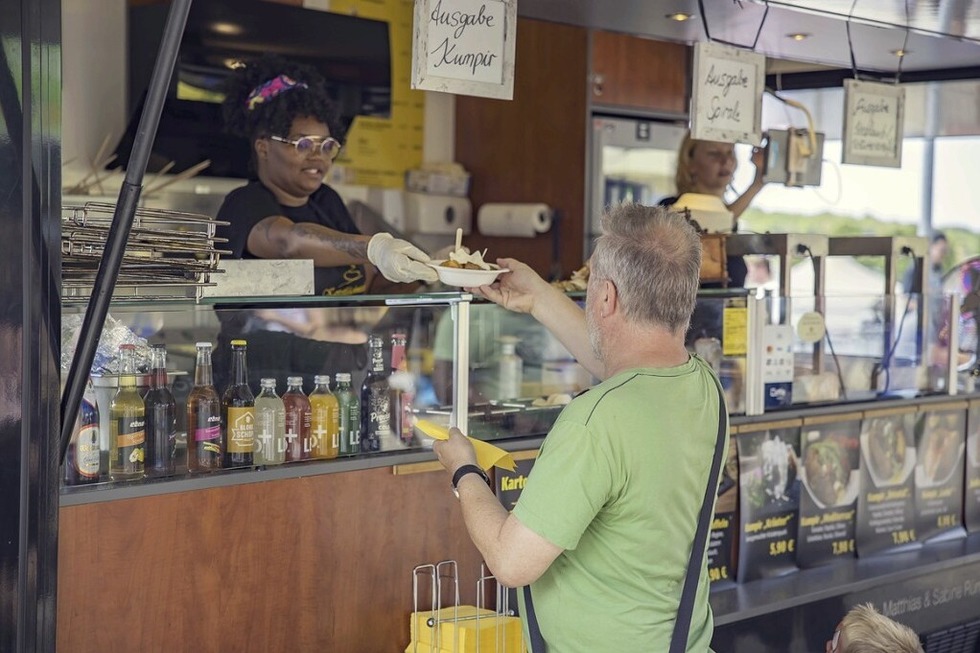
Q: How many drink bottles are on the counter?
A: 11